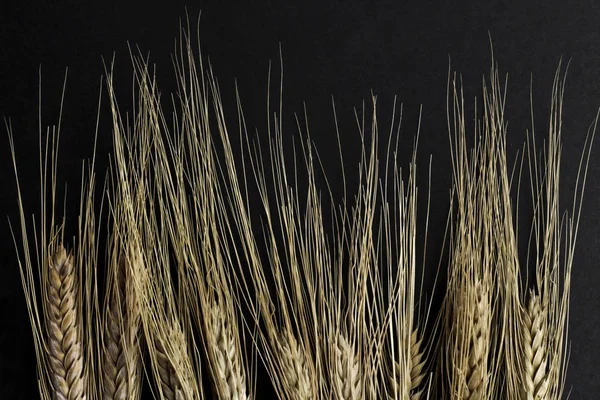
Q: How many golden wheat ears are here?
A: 9